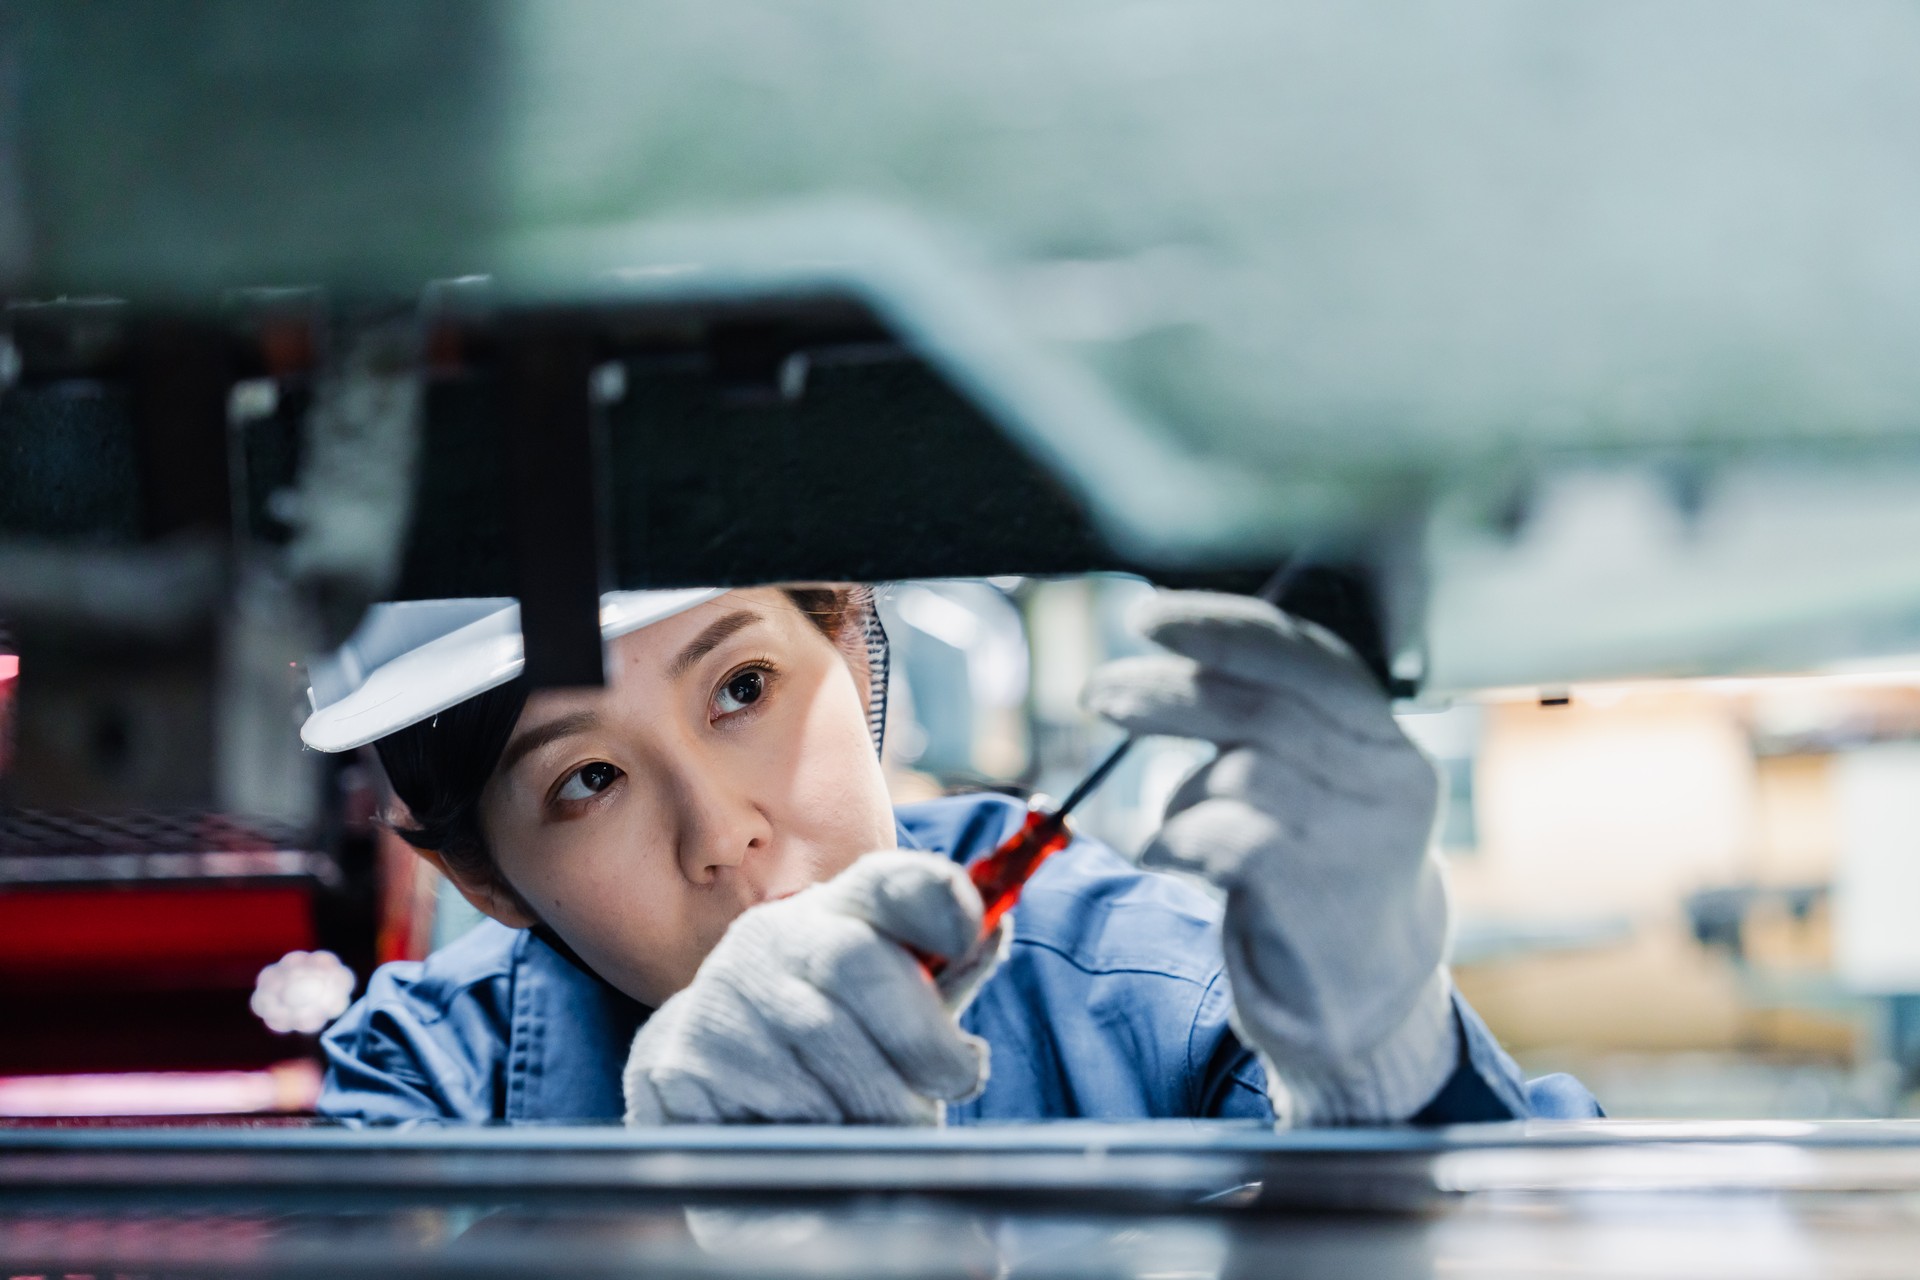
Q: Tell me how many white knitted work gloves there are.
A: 2